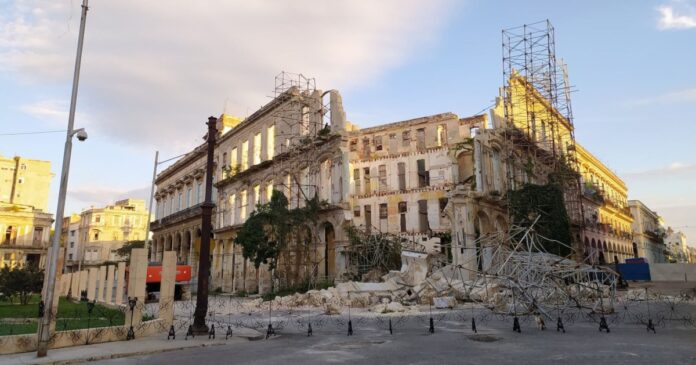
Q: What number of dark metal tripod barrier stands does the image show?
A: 15